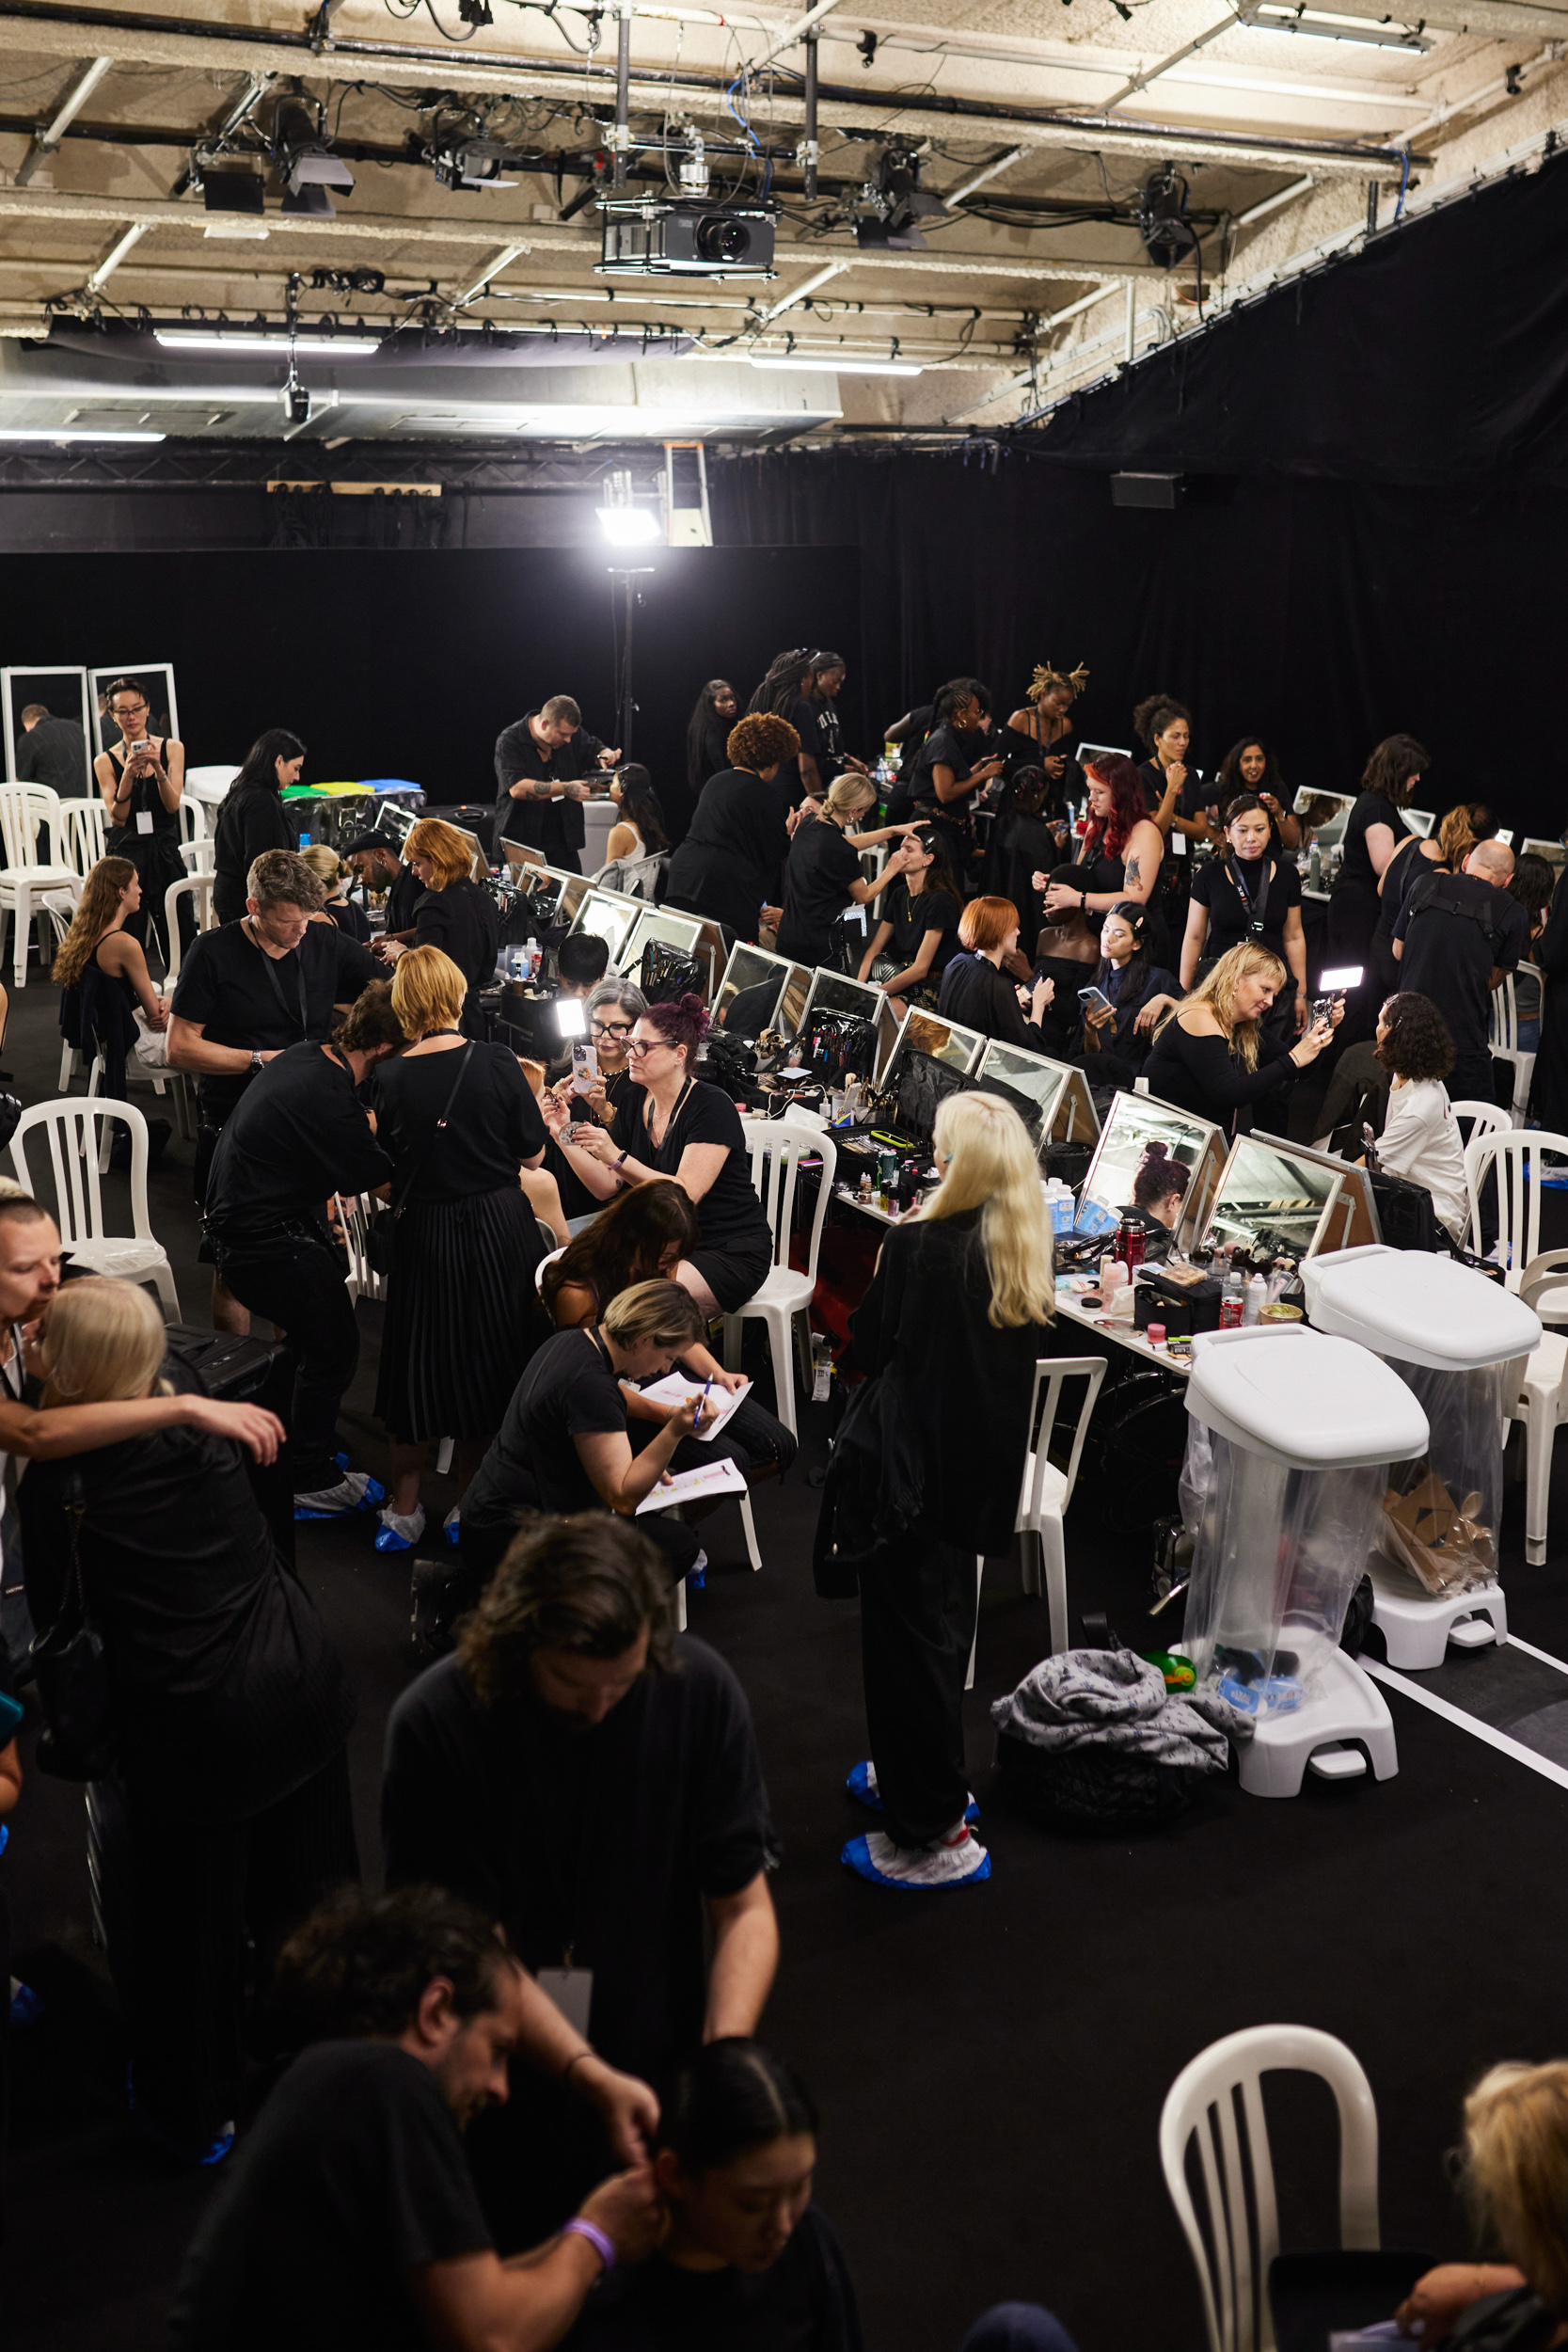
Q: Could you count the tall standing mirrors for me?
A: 2